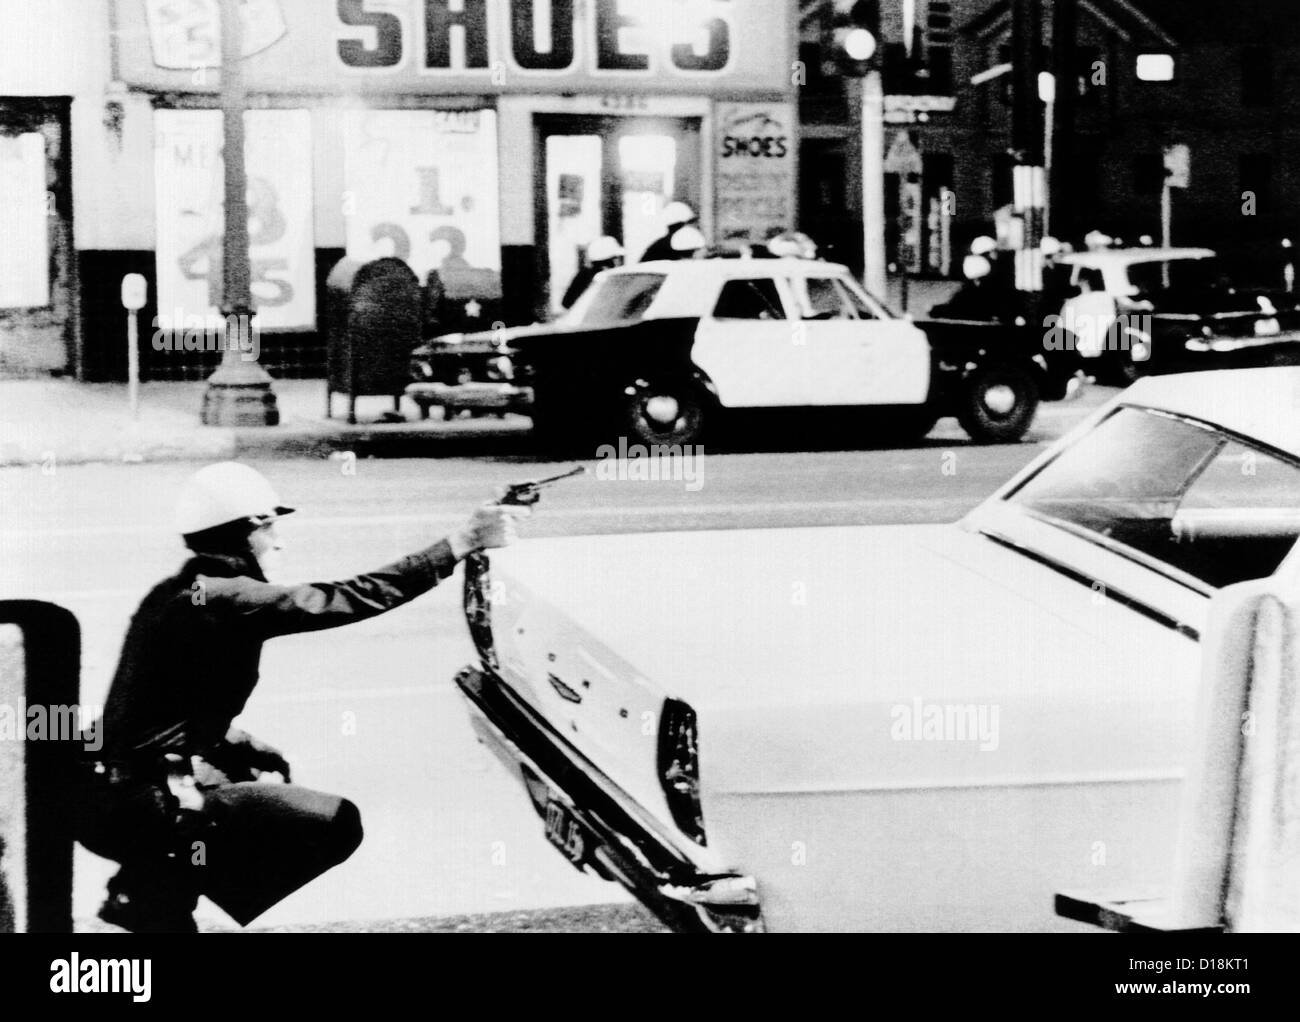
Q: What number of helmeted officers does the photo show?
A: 7